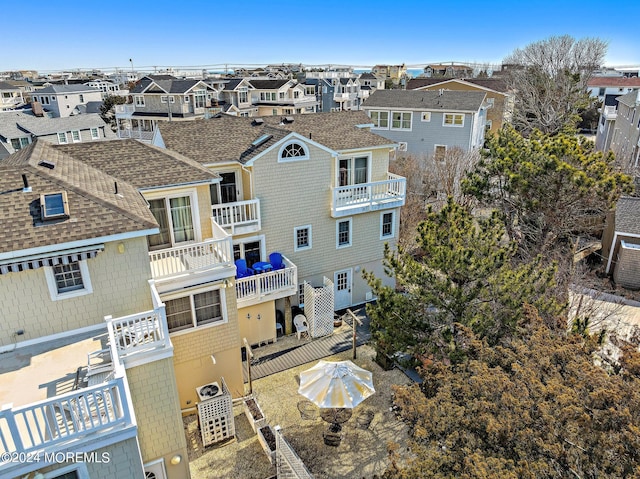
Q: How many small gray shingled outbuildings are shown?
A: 1